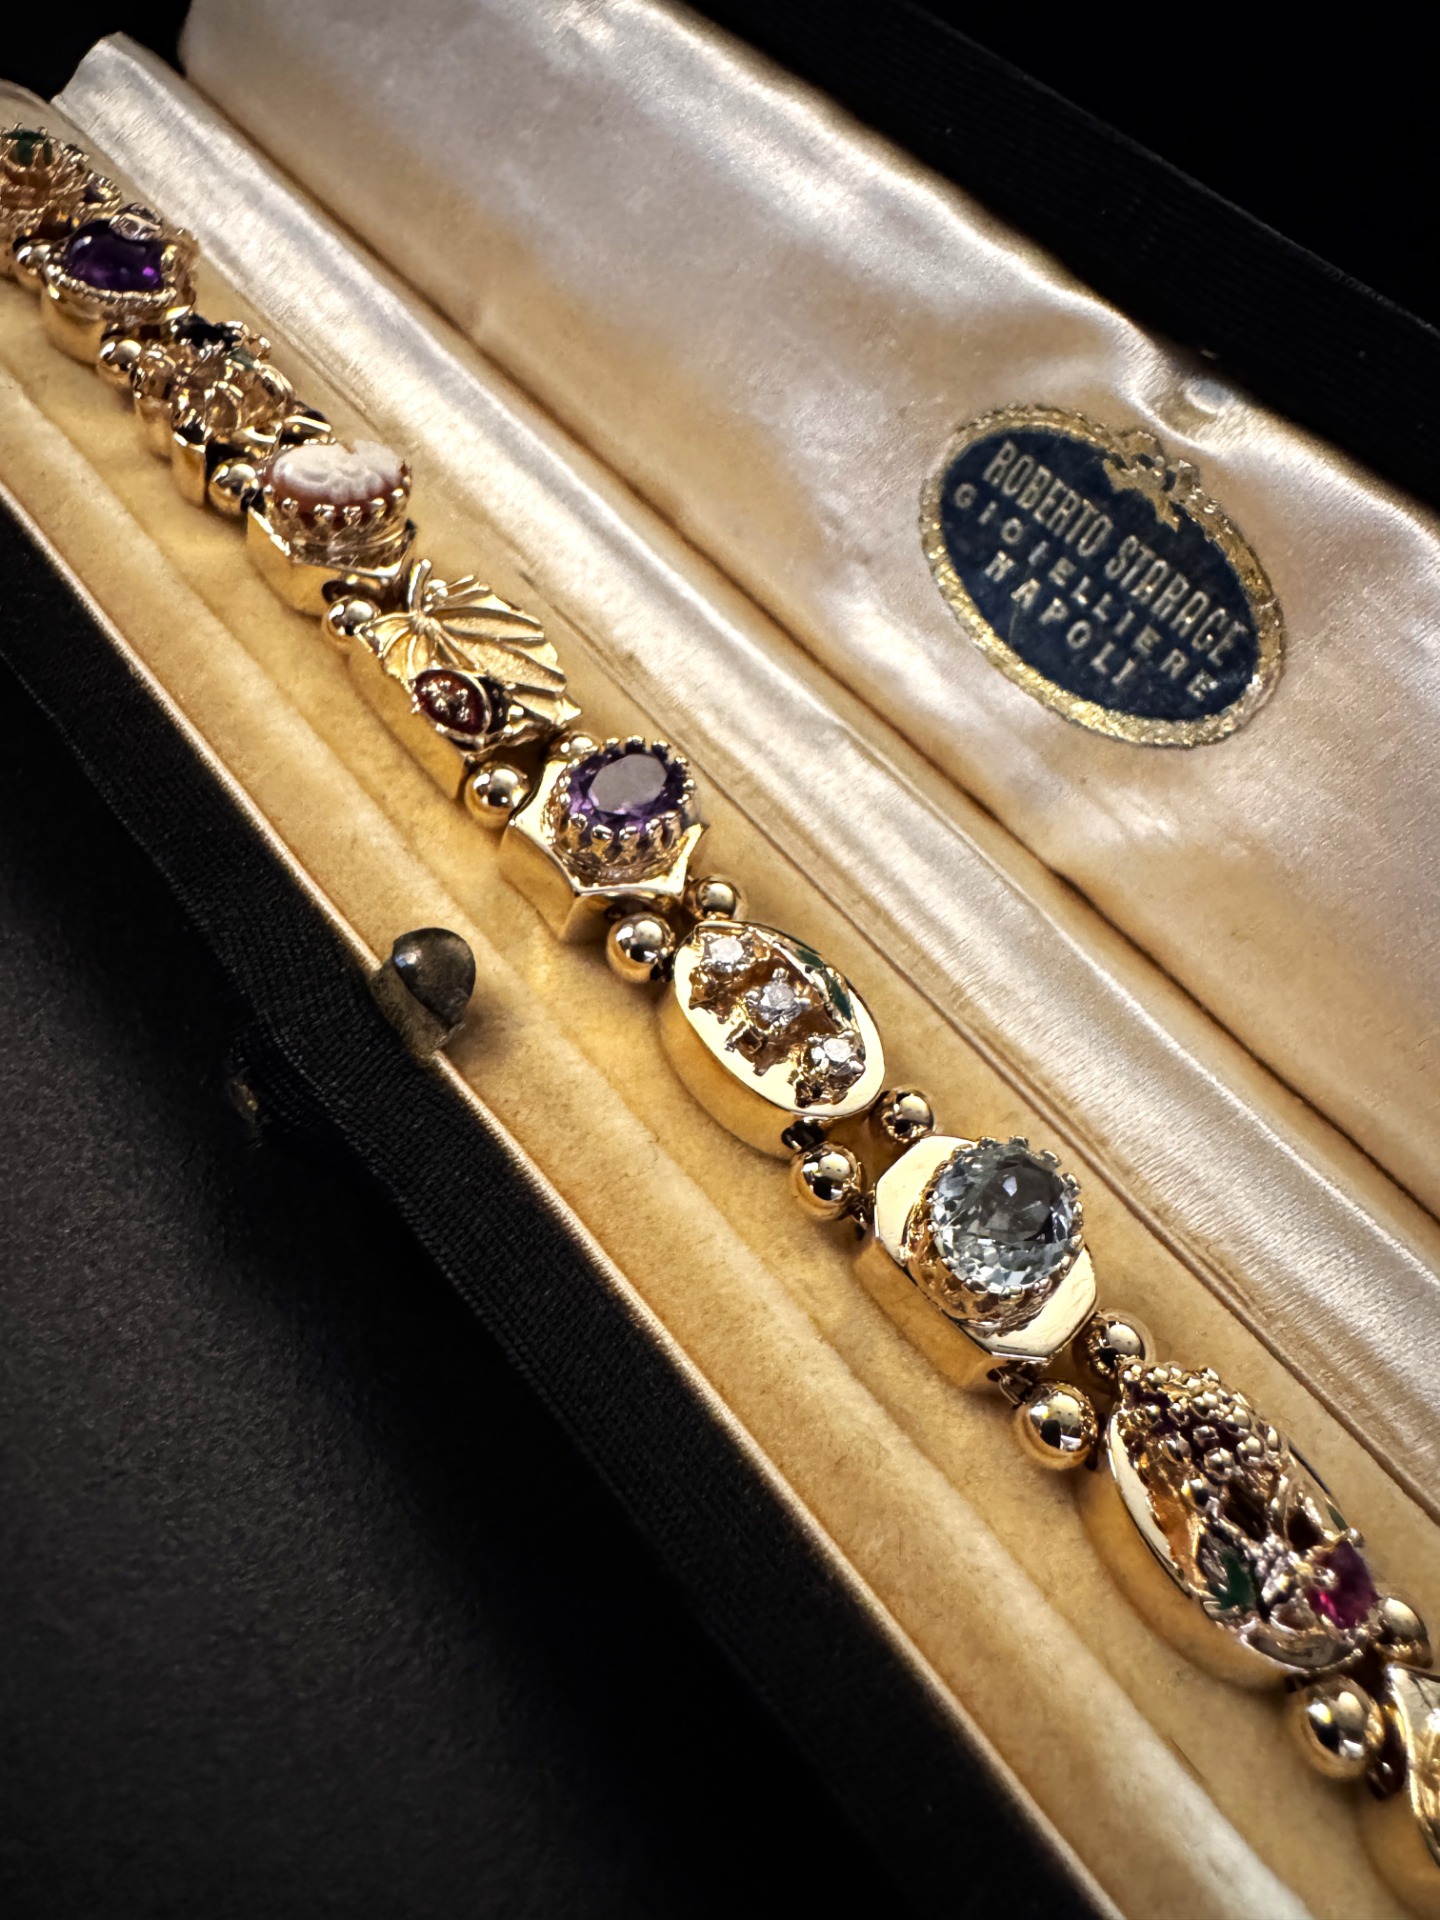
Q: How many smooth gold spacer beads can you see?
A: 14